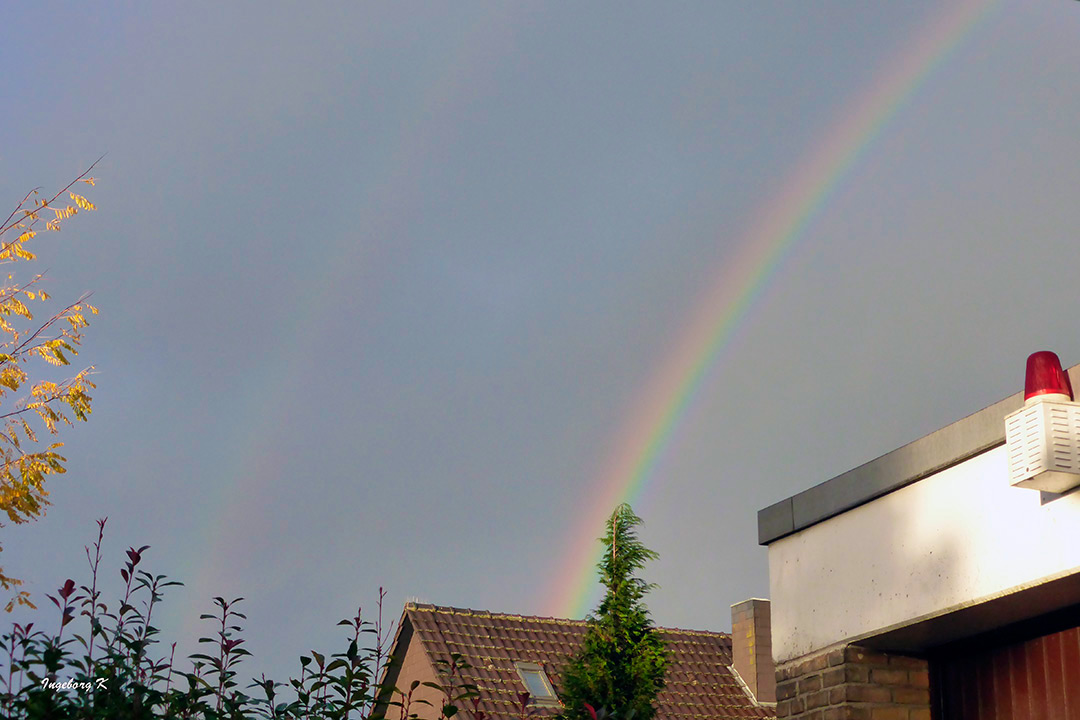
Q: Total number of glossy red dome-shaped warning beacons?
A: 1